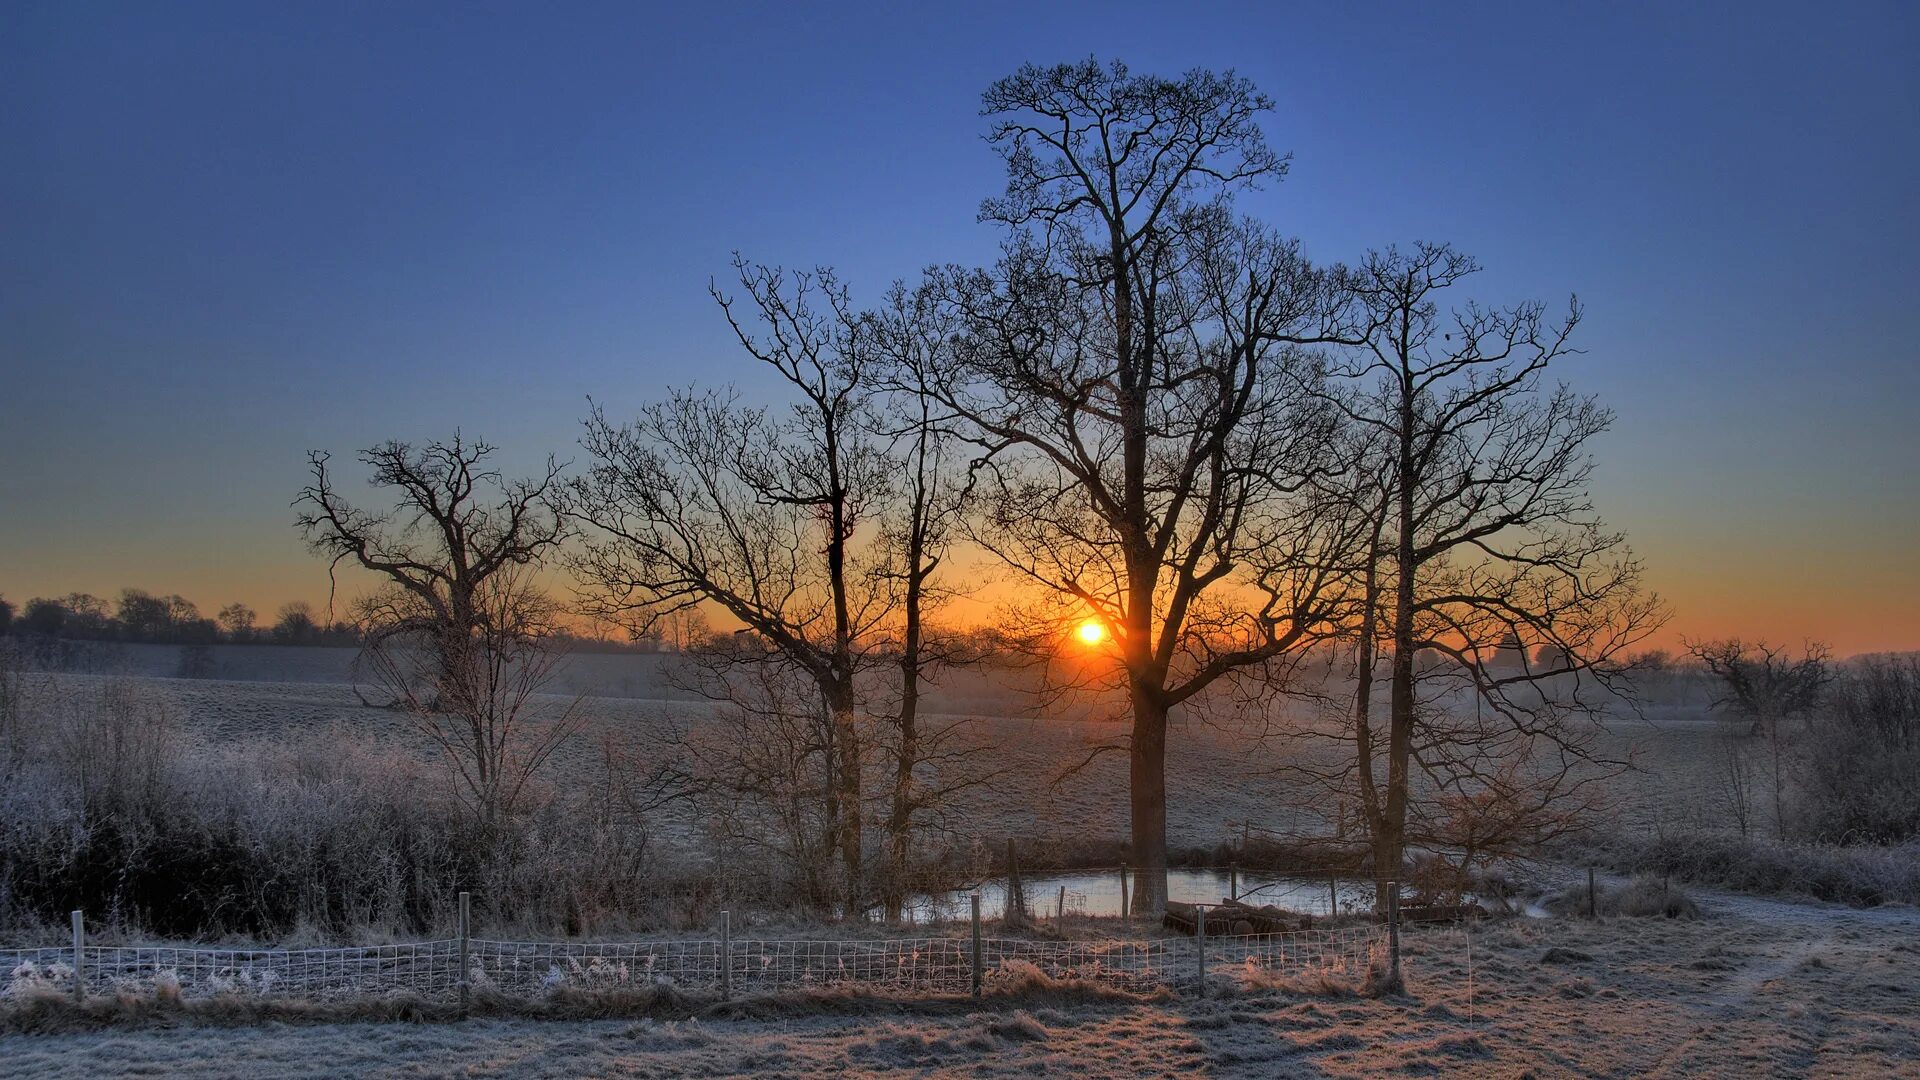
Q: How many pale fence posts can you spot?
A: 6